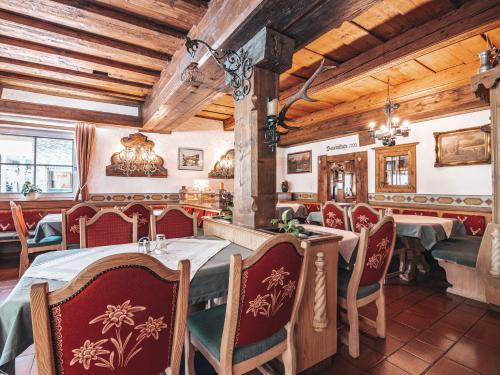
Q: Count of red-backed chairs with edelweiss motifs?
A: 7